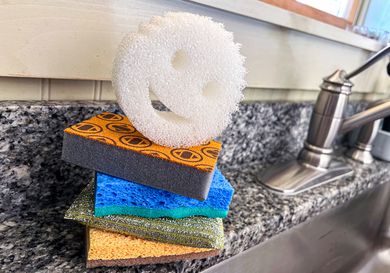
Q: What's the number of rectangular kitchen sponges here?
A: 4